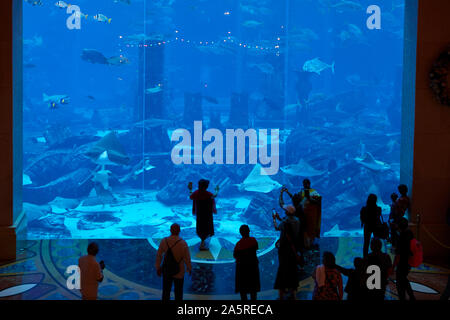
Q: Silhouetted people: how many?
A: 14